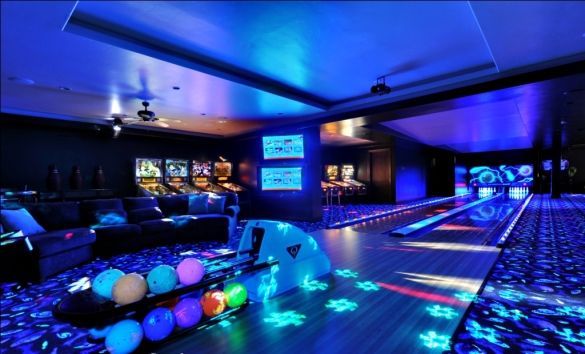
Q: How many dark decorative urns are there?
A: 3